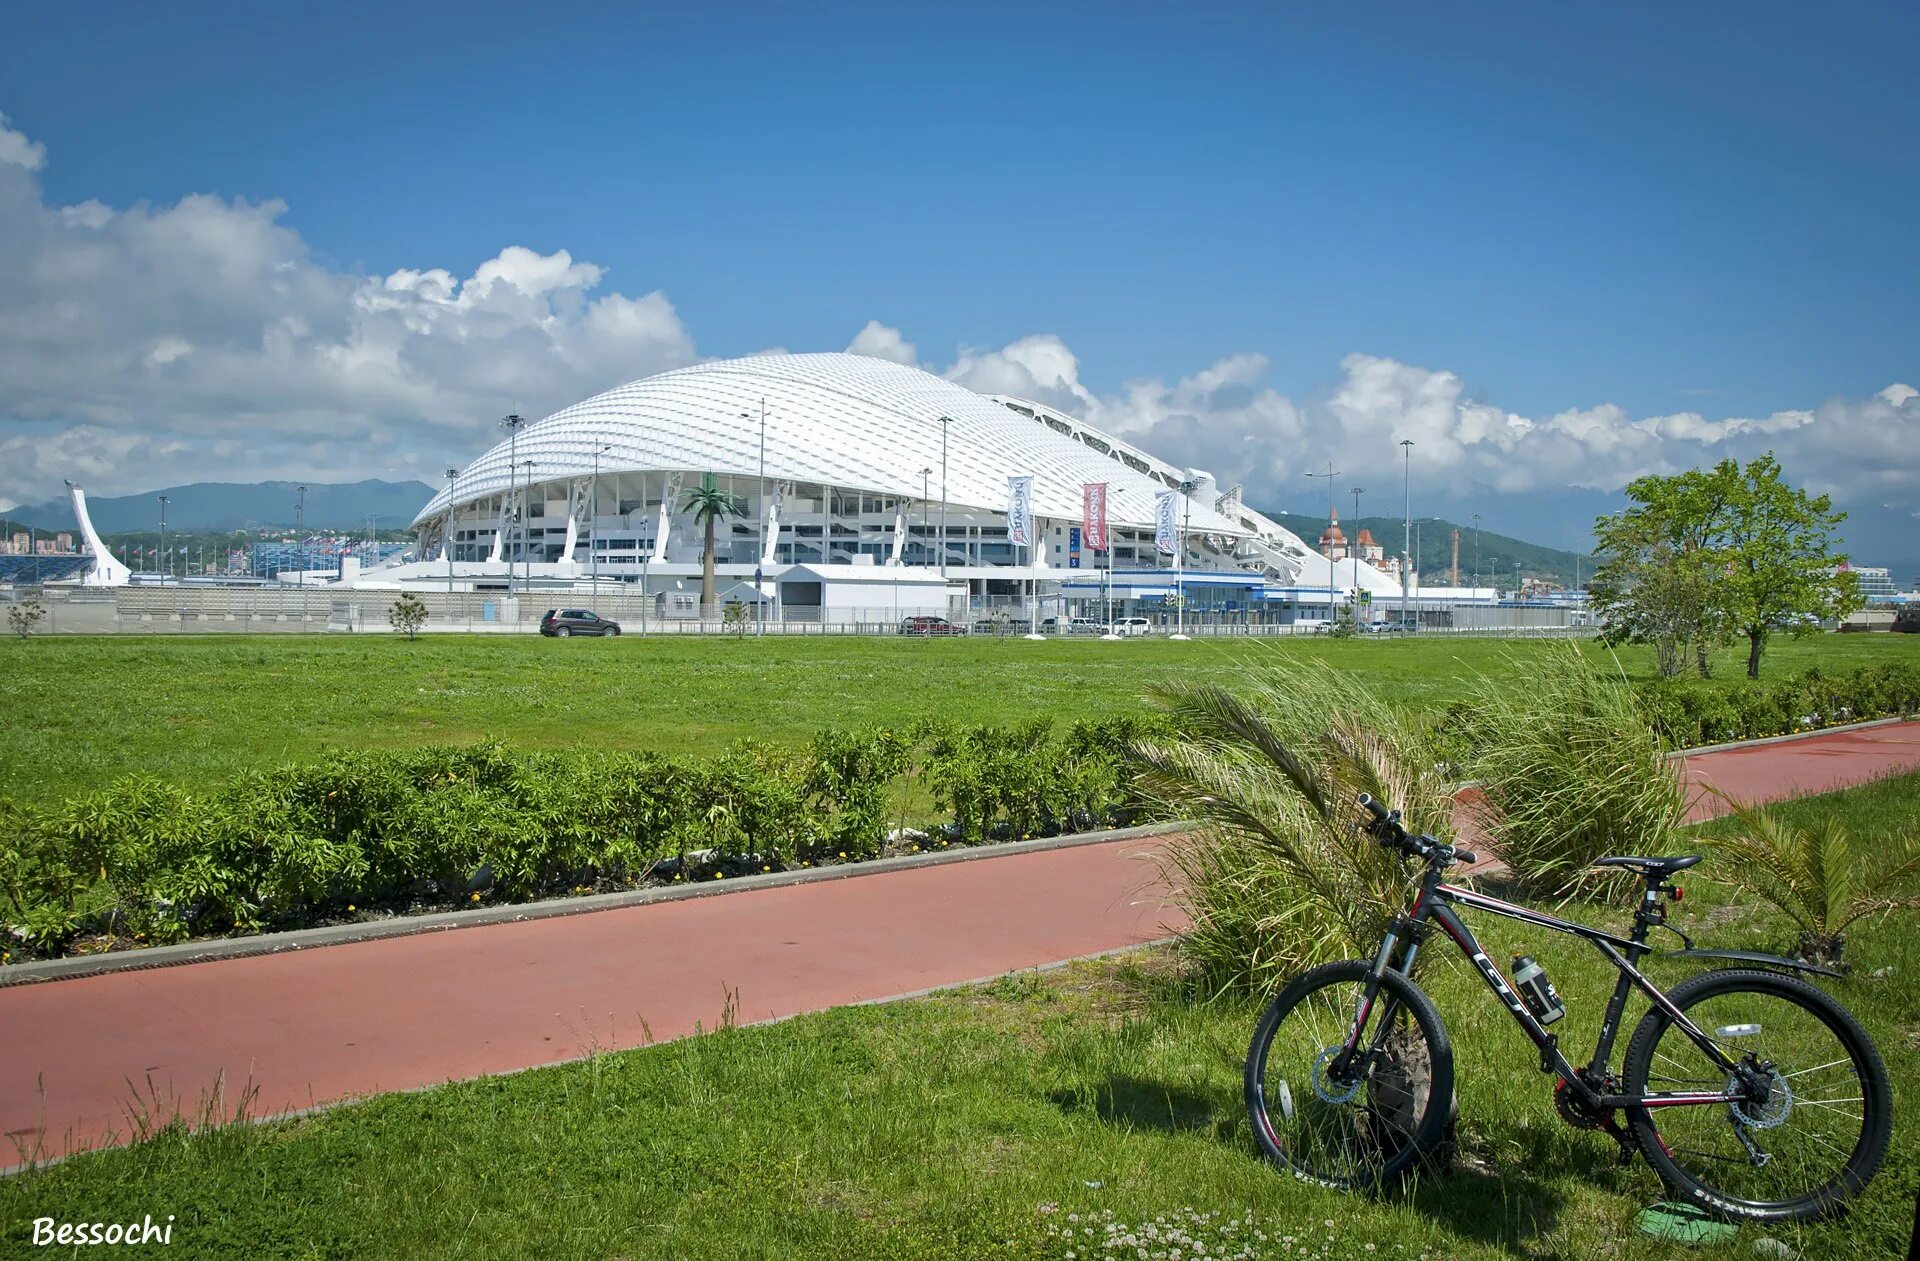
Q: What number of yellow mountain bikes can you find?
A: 0